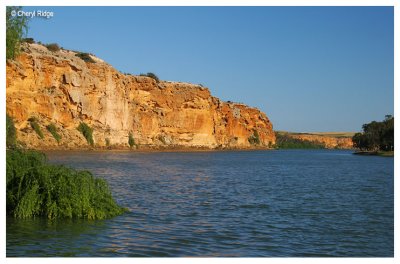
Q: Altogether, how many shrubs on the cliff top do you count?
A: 4